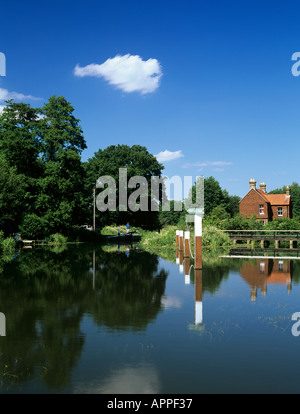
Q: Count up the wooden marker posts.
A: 4